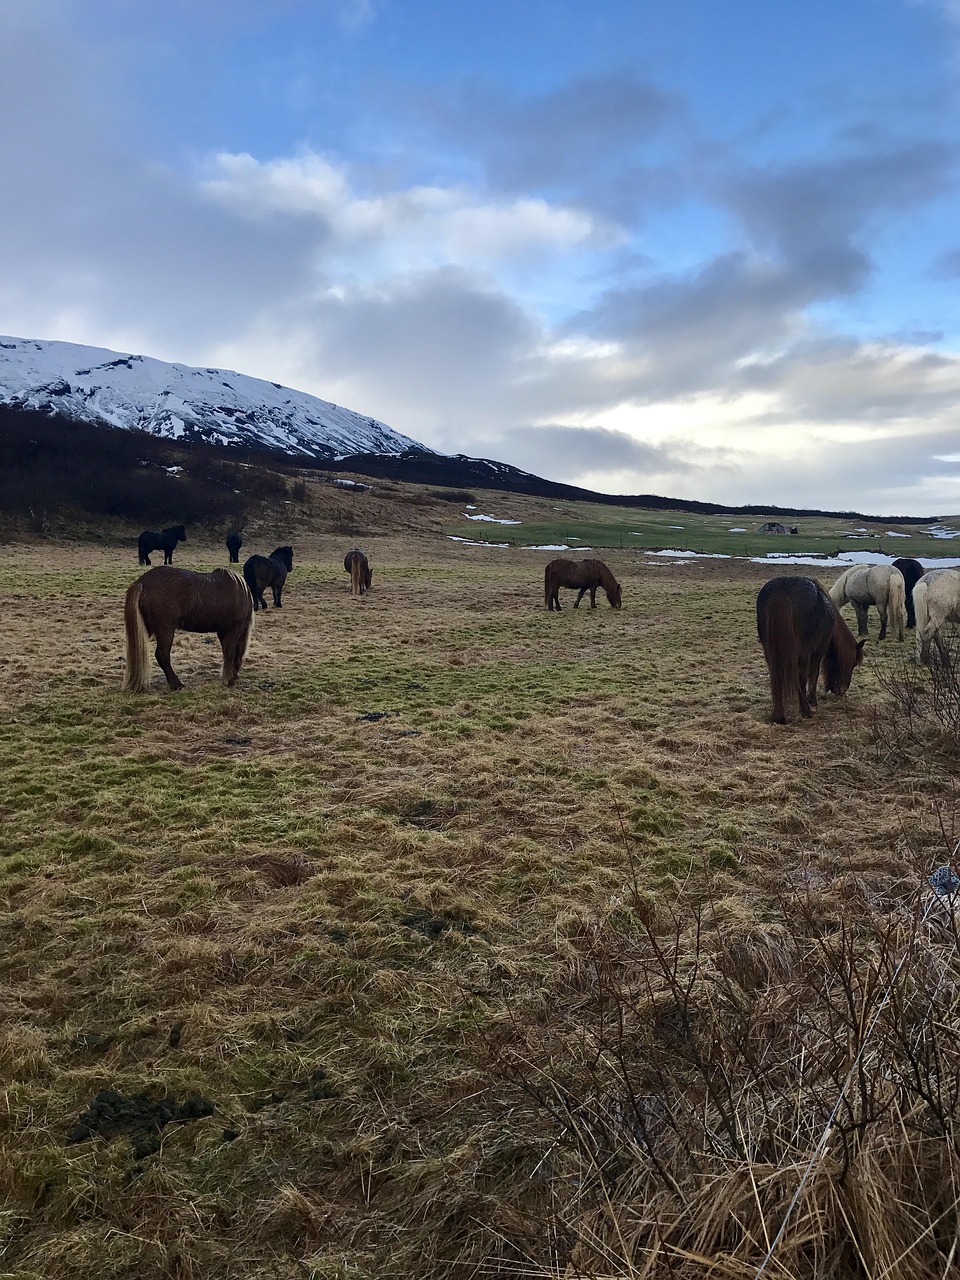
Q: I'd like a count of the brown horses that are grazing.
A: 4